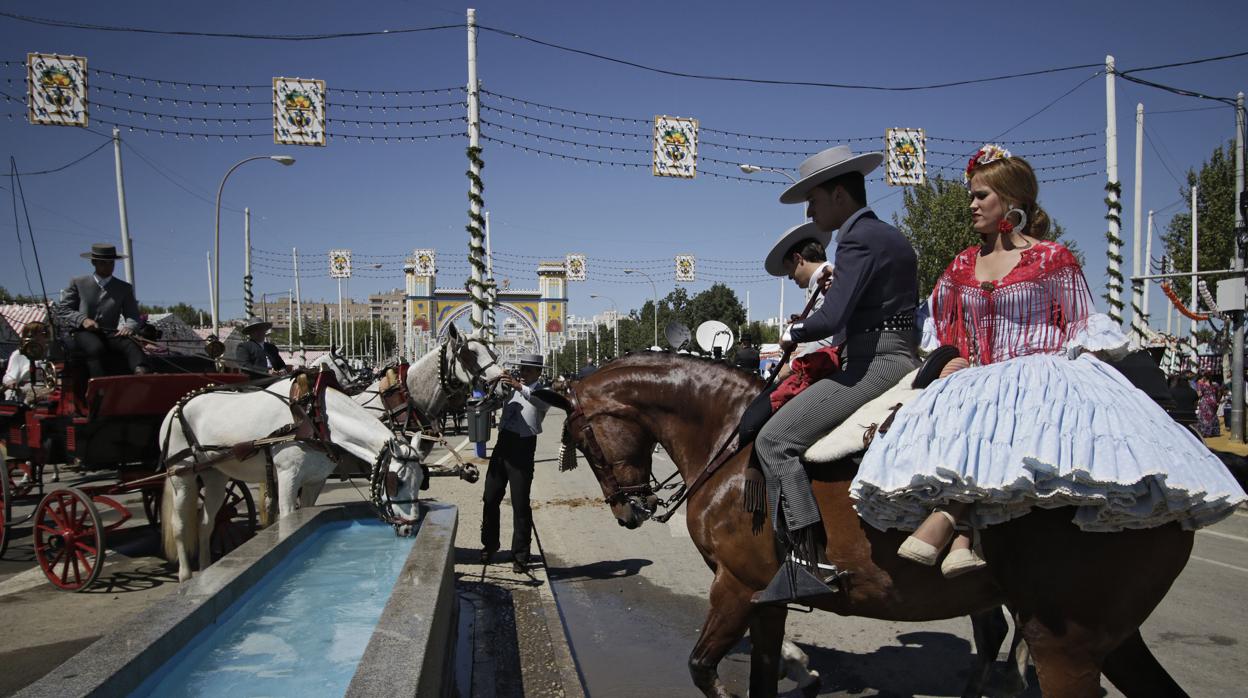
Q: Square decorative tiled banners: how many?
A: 8